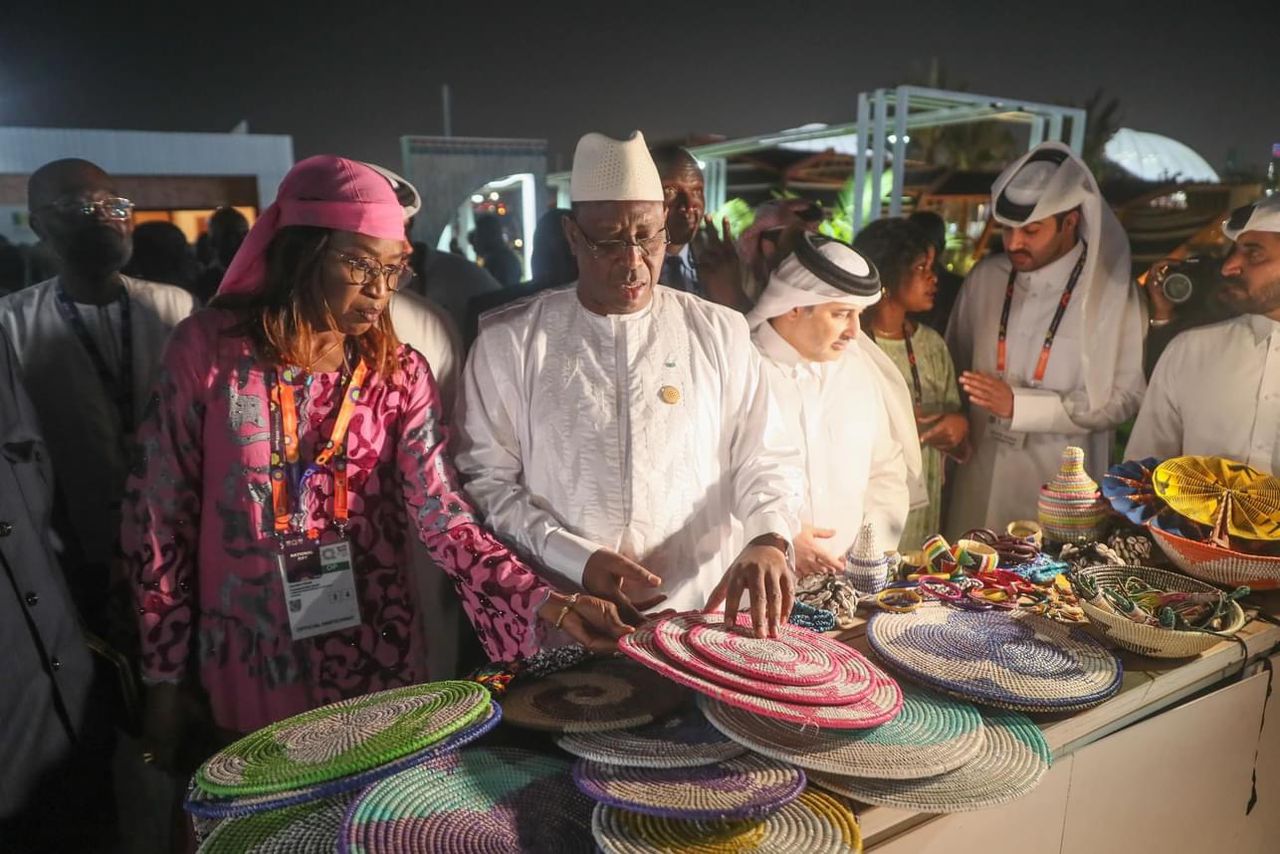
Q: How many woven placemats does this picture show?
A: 14